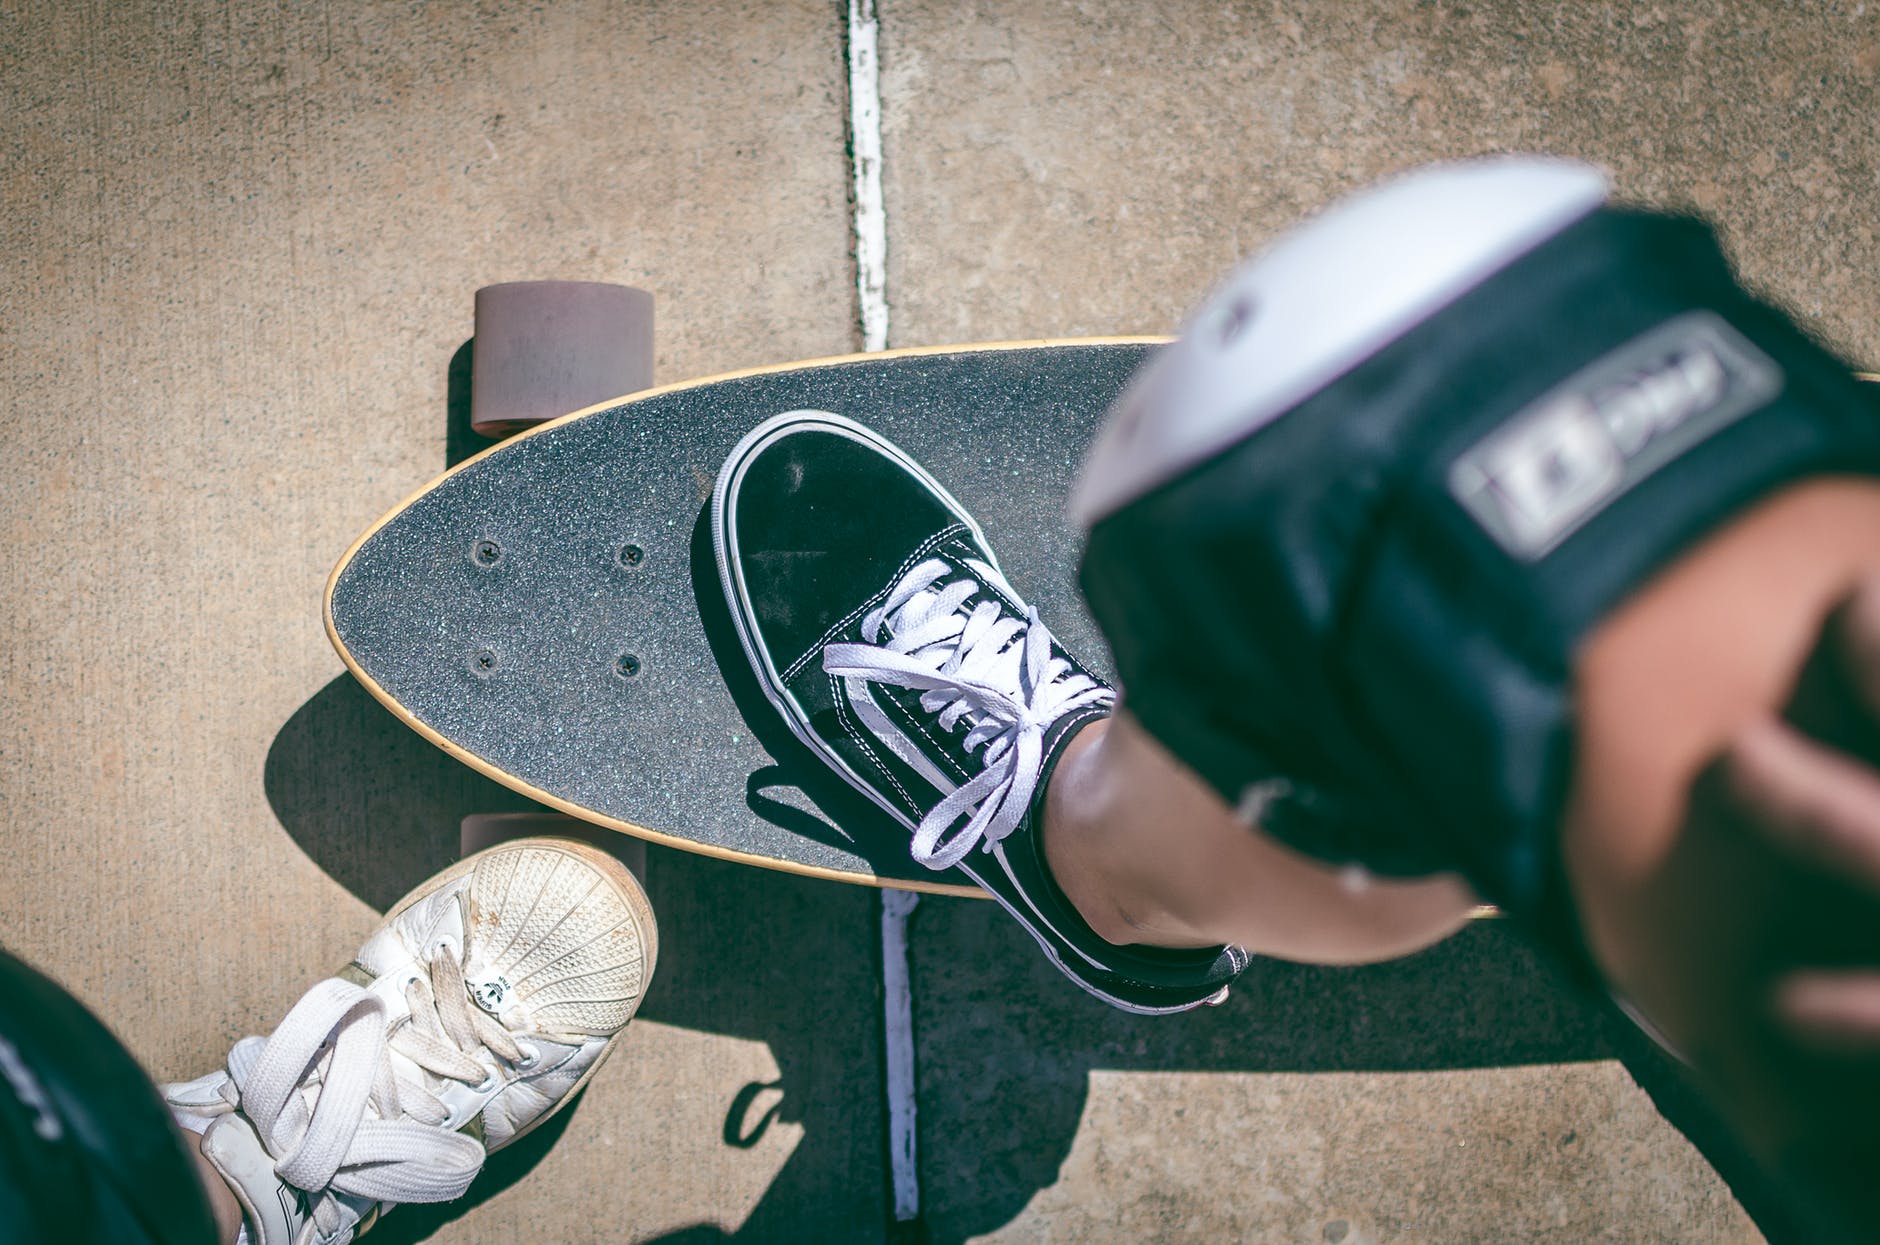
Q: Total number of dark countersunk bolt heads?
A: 4